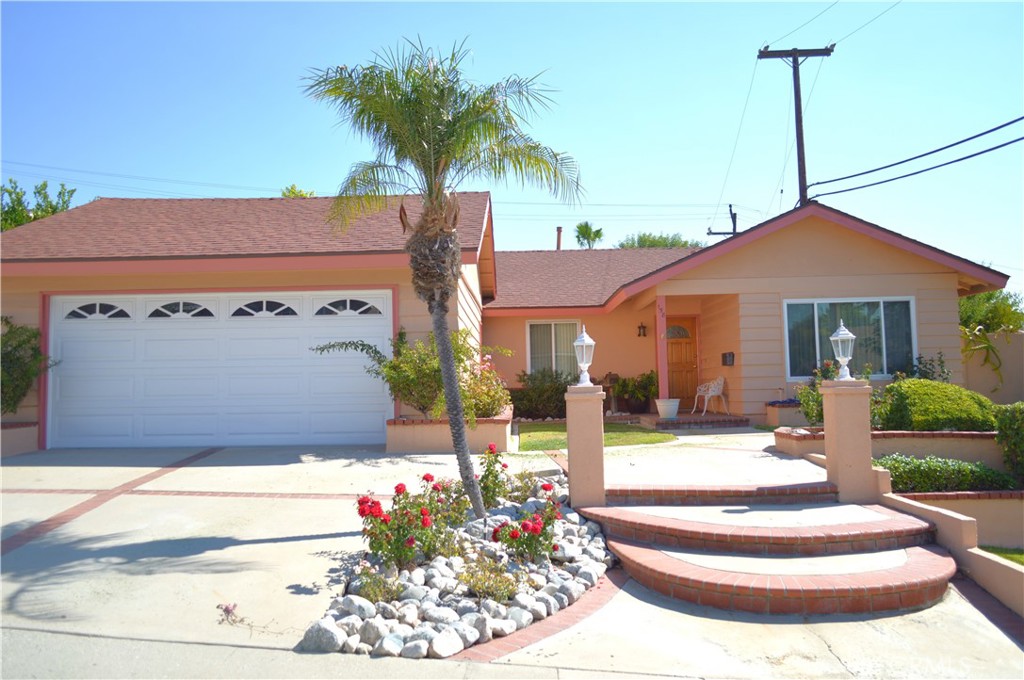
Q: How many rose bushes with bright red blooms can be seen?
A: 3